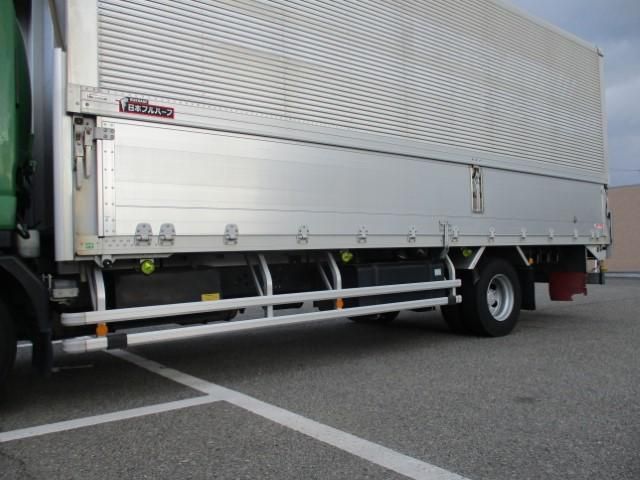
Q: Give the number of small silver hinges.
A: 13